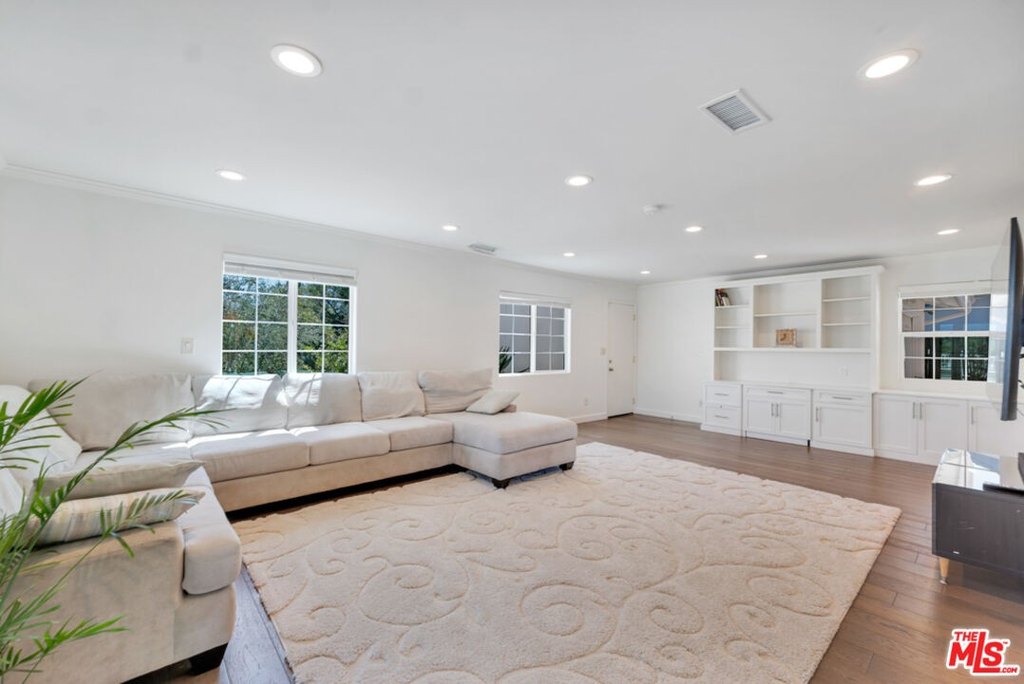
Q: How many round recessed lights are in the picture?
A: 11